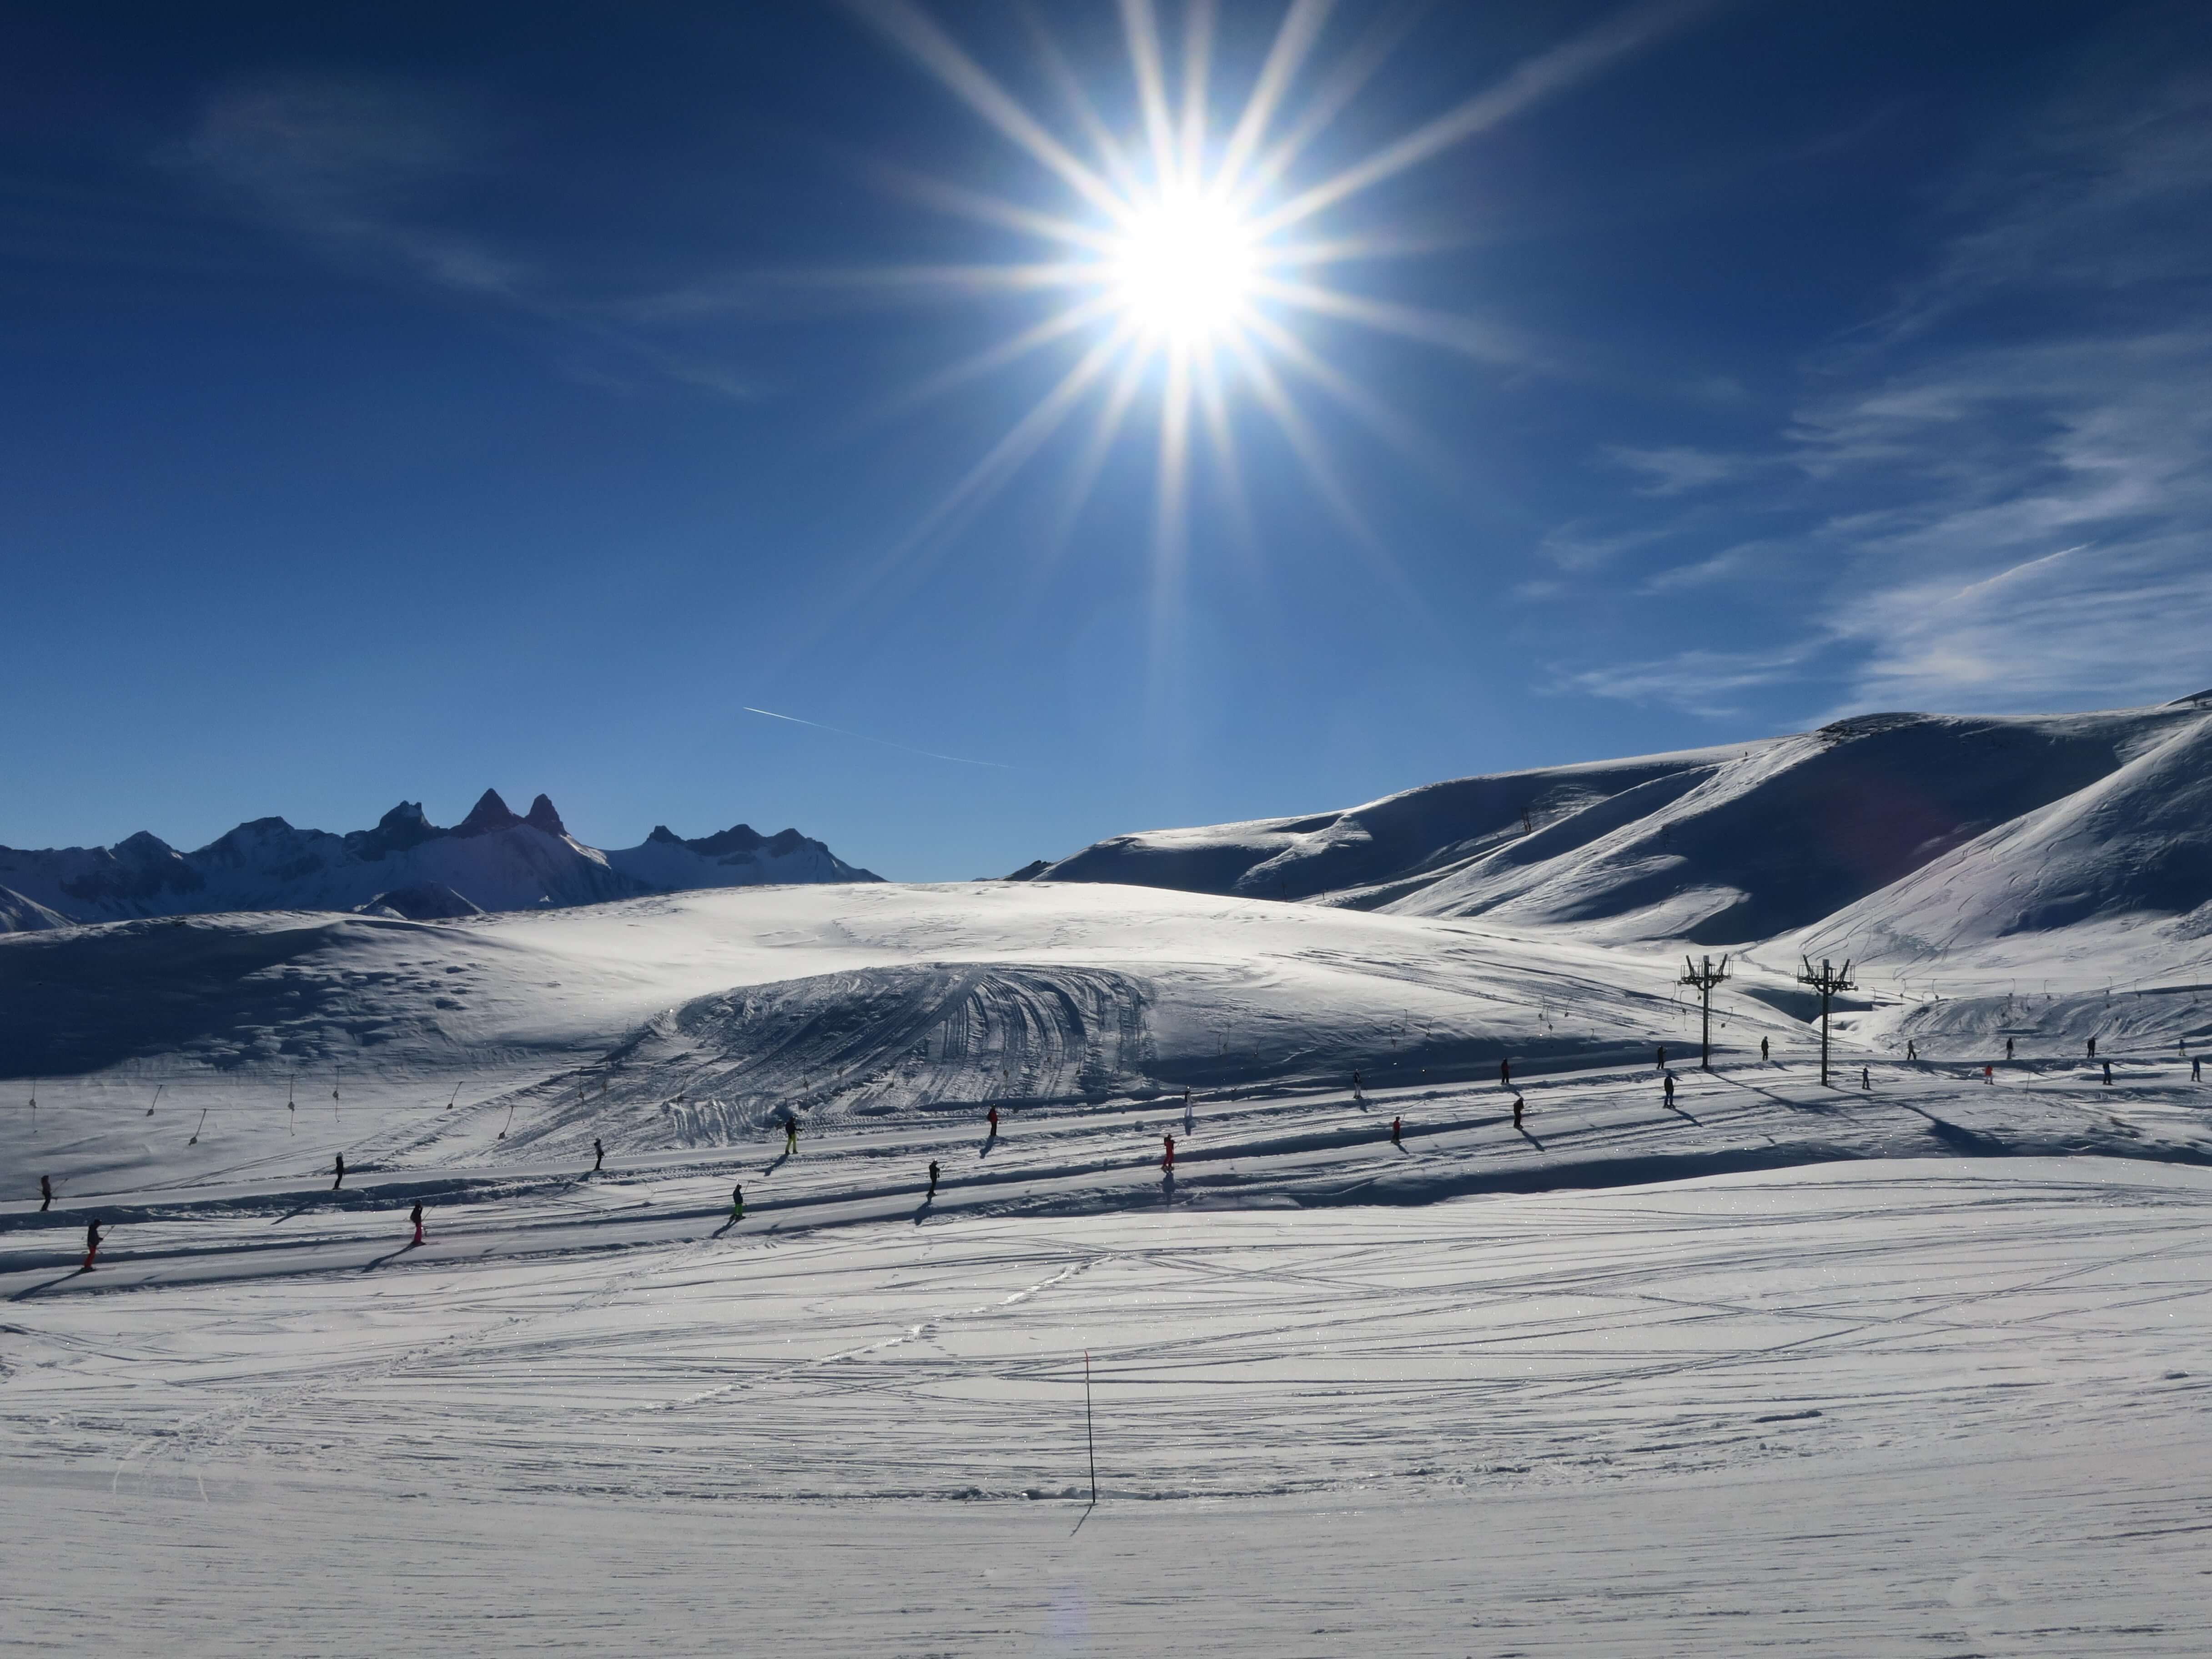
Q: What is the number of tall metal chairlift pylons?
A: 2